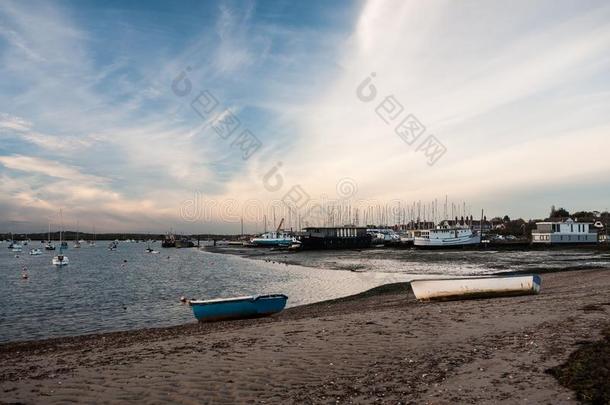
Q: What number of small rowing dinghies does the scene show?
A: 2